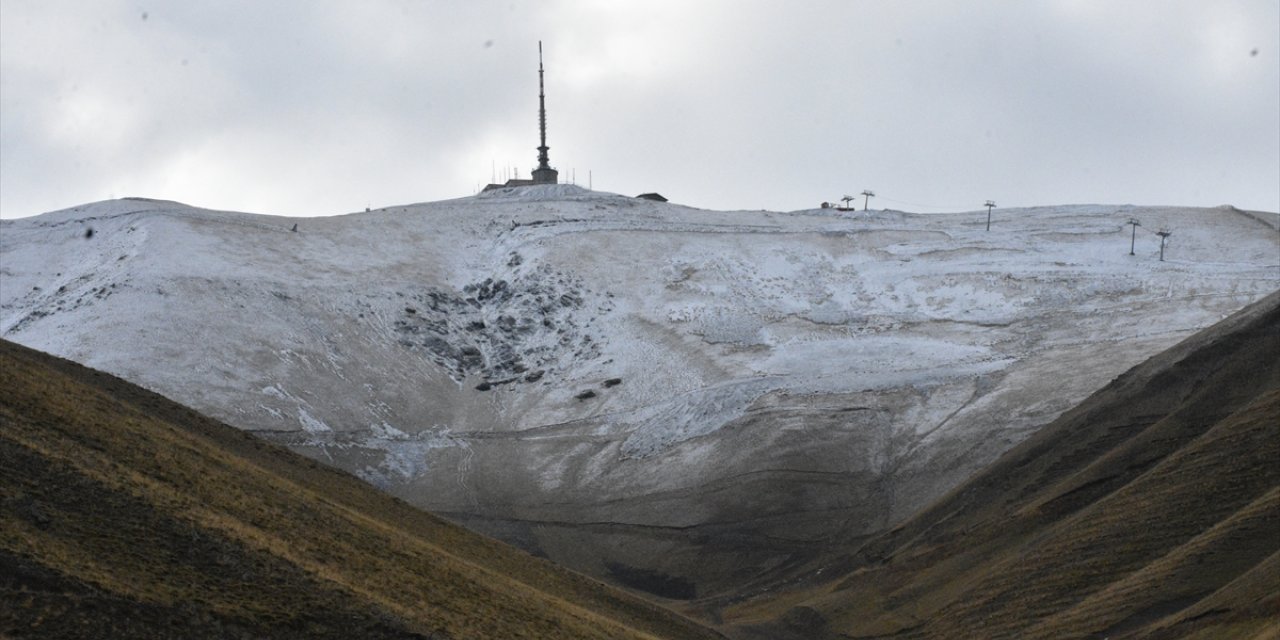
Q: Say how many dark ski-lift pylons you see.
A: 5